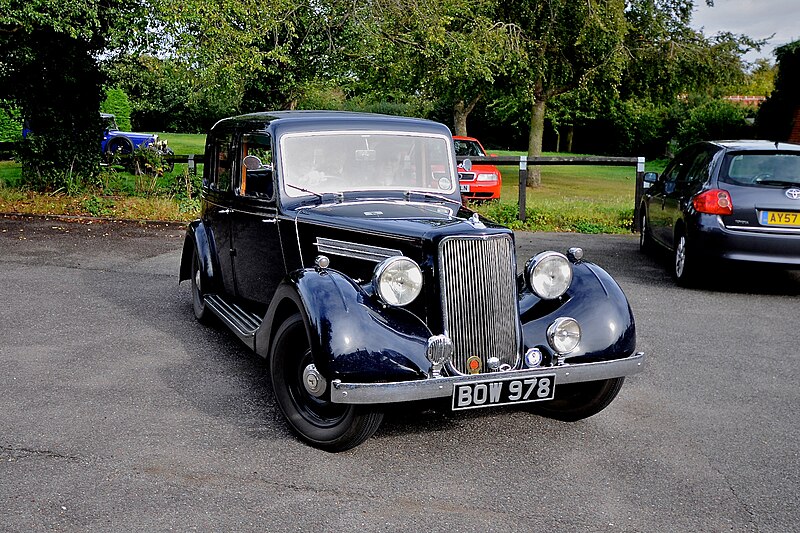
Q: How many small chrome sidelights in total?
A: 2